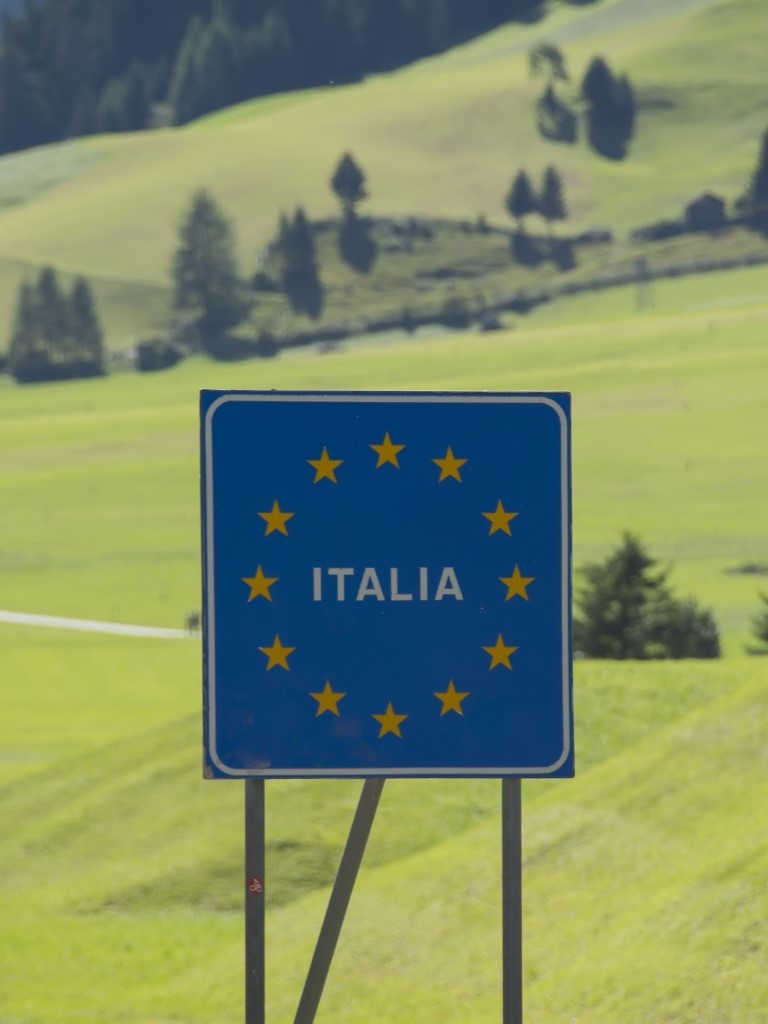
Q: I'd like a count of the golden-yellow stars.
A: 12